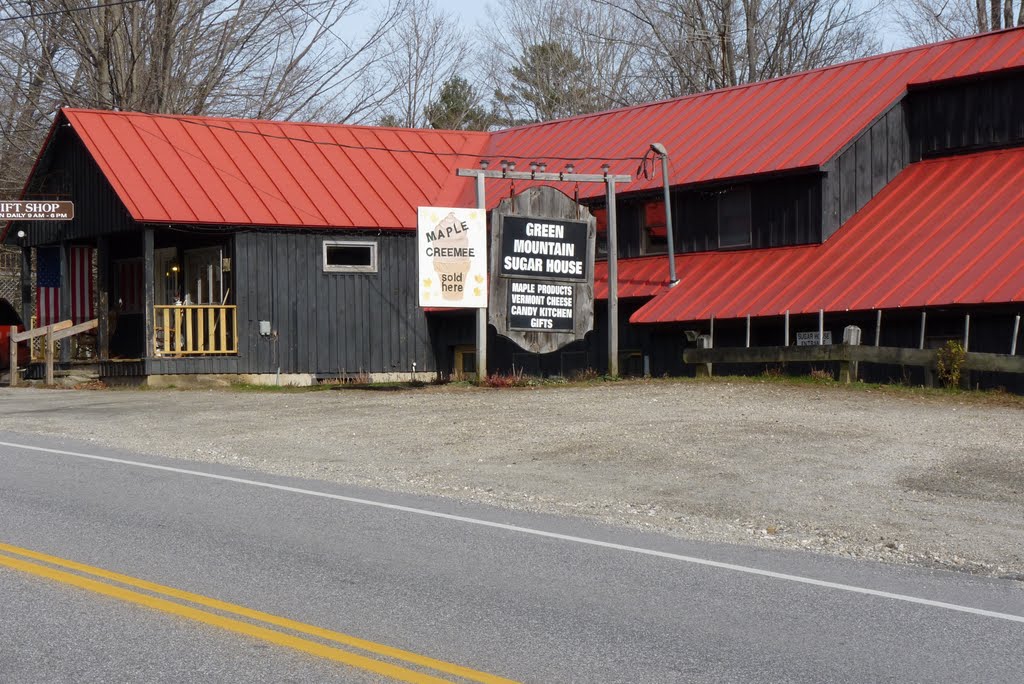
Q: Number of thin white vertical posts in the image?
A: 8